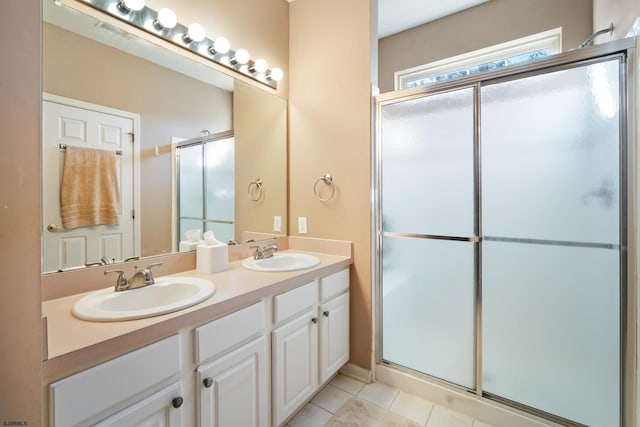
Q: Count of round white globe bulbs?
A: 7